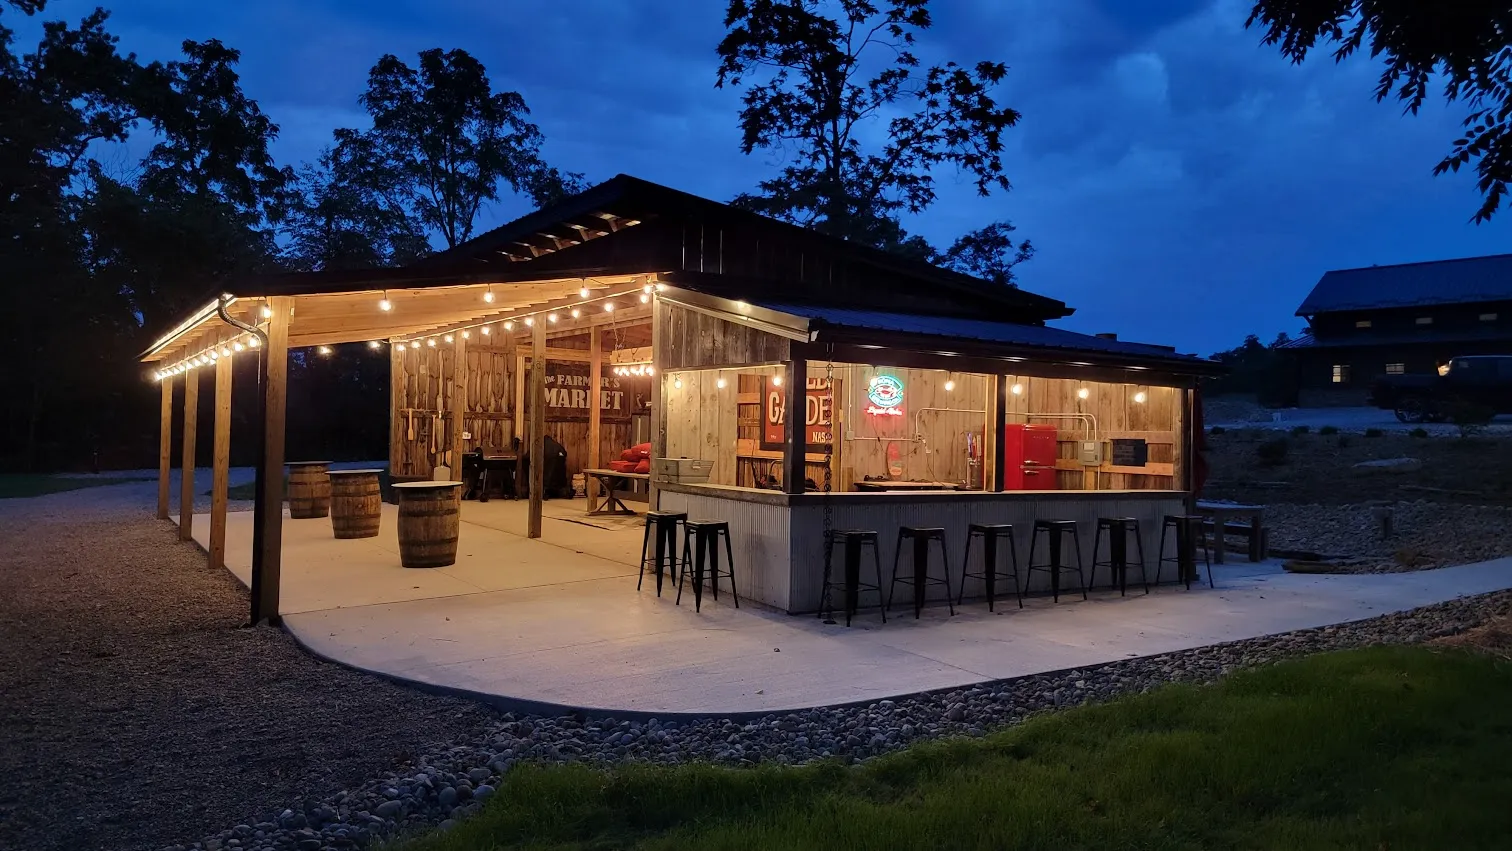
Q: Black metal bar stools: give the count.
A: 8